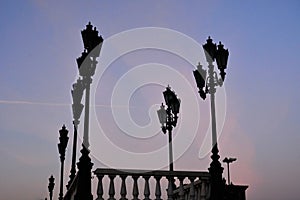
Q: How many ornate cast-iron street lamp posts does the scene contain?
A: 6